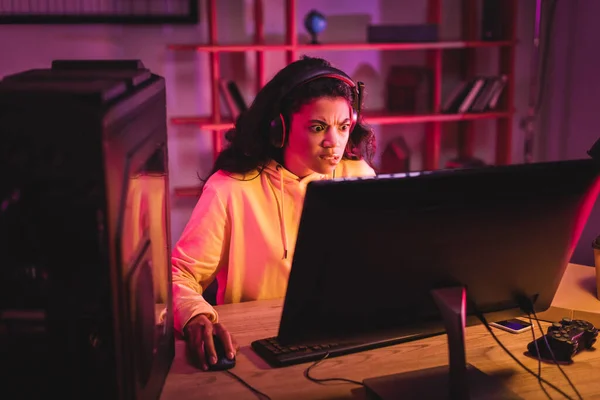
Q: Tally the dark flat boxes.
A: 1